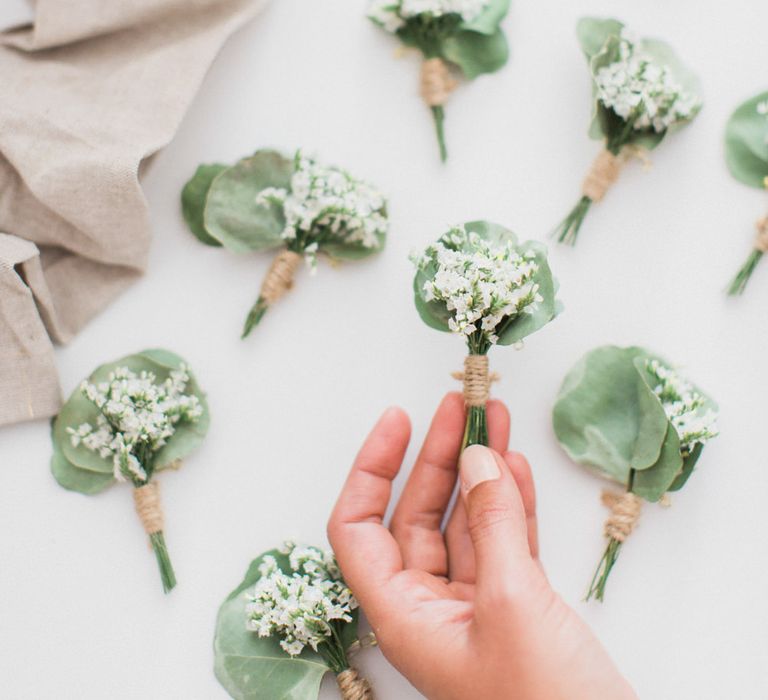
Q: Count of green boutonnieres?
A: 8